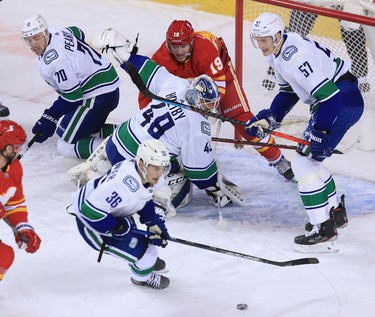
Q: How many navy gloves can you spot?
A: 5